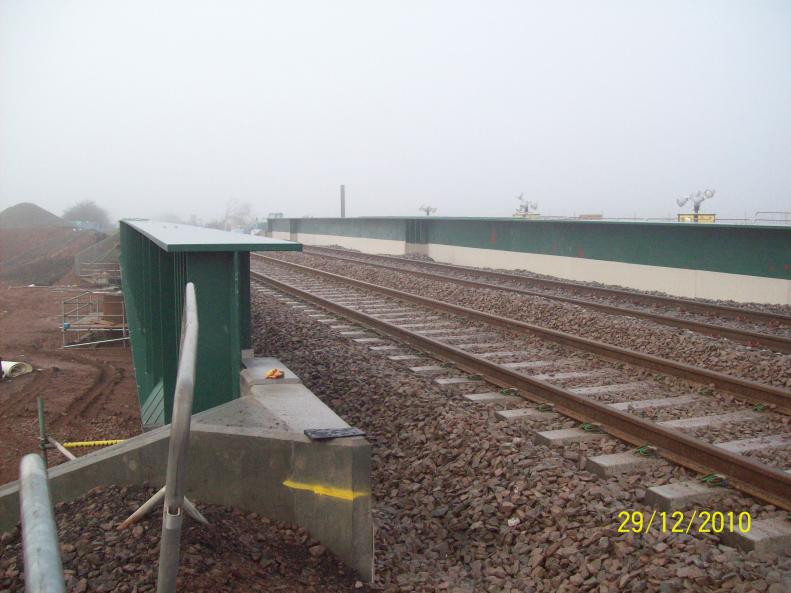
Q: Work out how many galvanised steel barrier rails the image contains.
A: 2